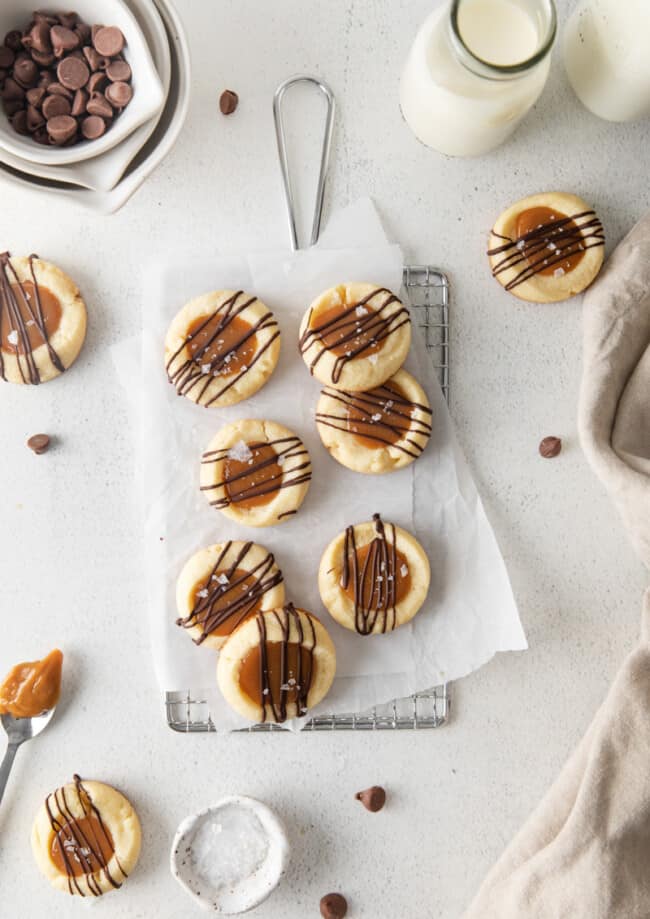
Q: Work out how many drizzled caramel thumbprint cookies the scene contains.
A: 10